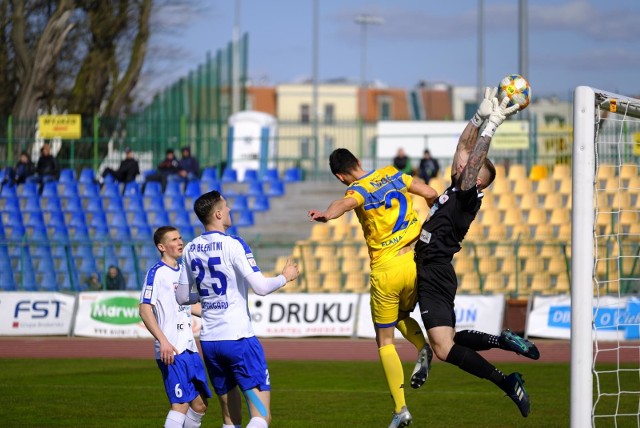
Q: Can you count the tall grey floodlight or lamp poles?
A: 5